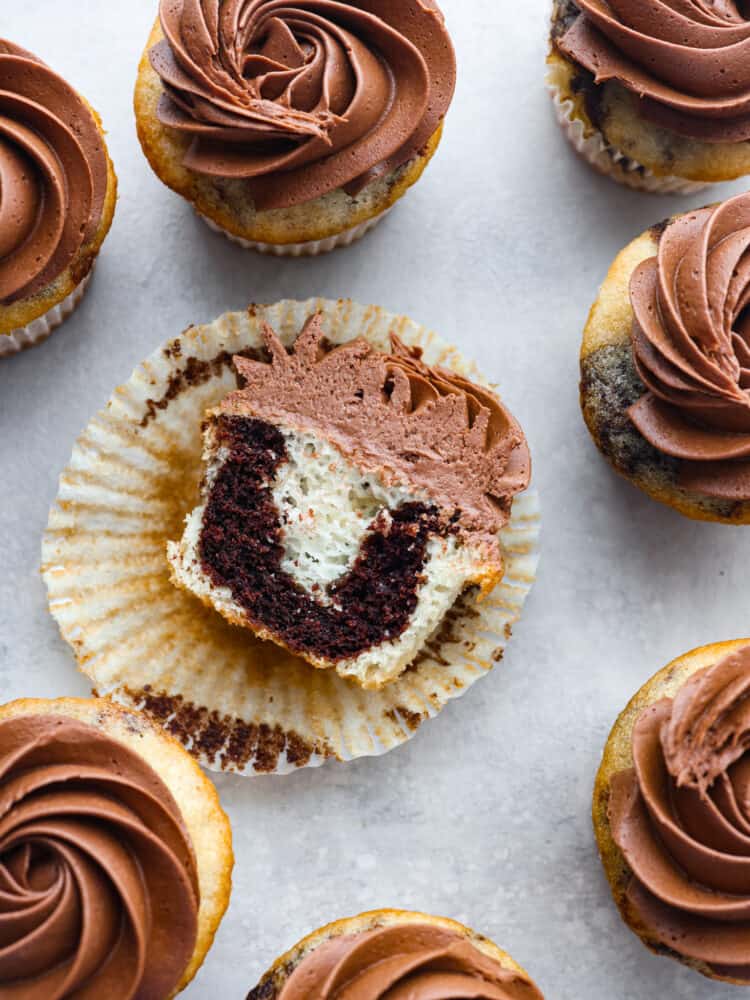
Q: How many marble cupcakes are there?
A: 8